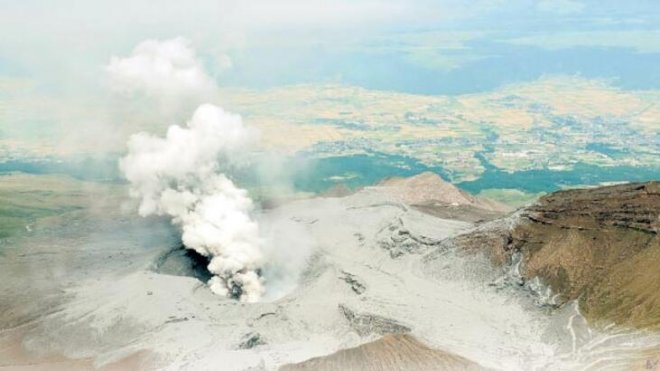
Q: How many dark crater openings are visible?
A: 1